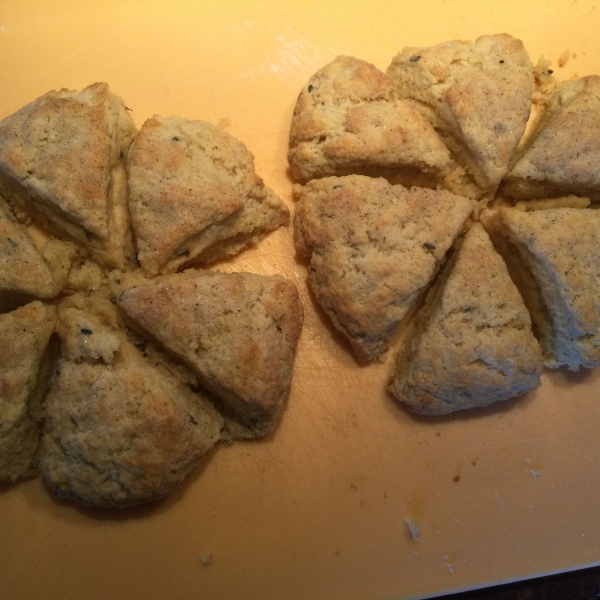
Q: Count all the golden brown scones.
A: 12